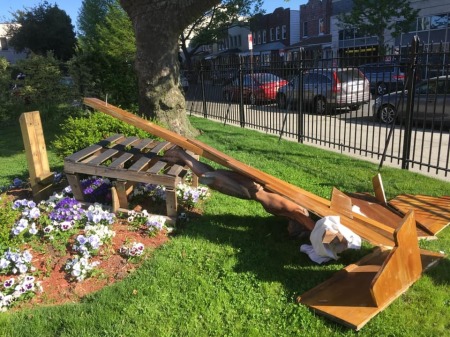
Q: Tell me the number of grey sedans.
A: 1